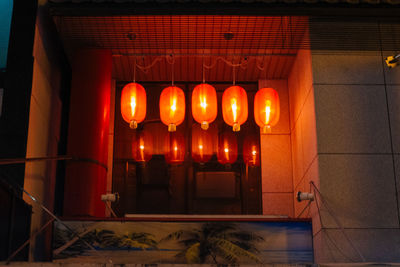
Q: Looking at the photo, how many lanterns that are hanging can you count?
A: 5